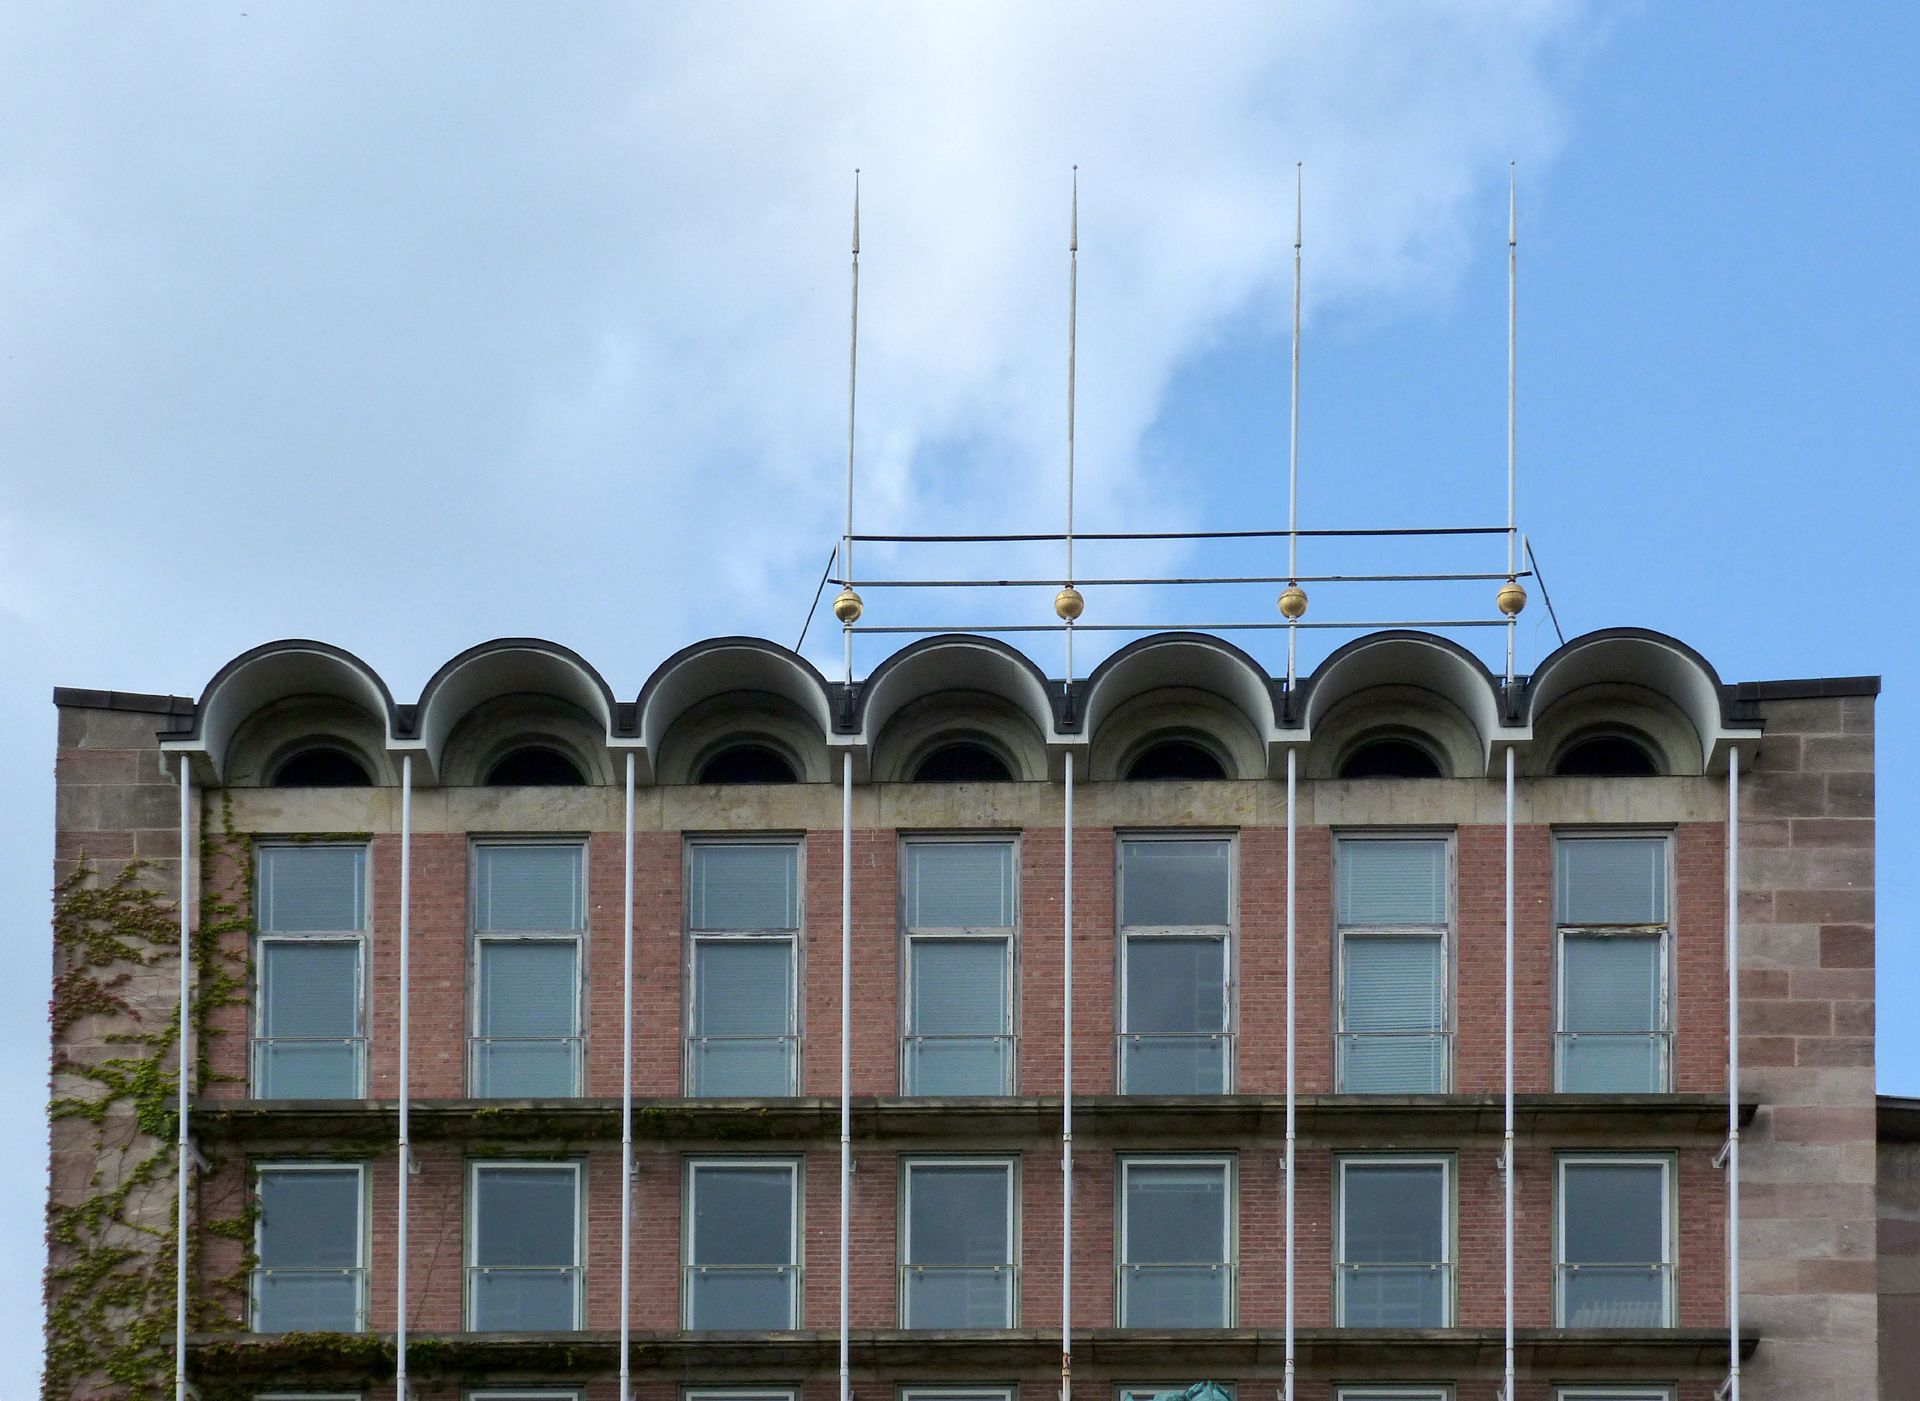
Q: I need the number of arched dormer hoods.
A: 7